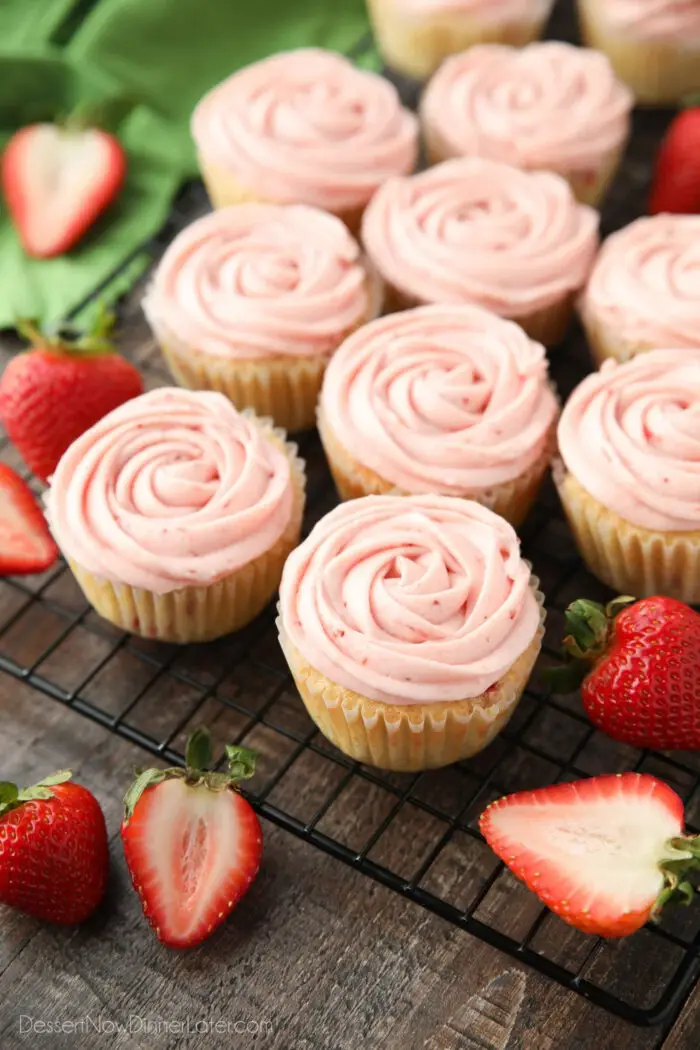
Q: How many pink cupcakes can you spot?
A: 11